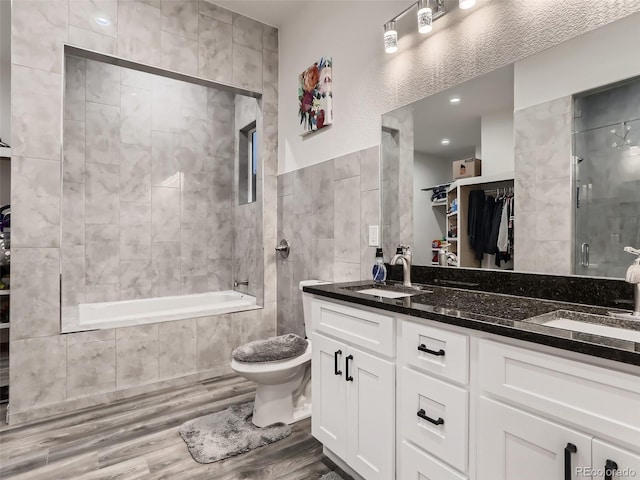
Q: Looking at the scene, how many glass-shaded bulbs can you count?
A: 3